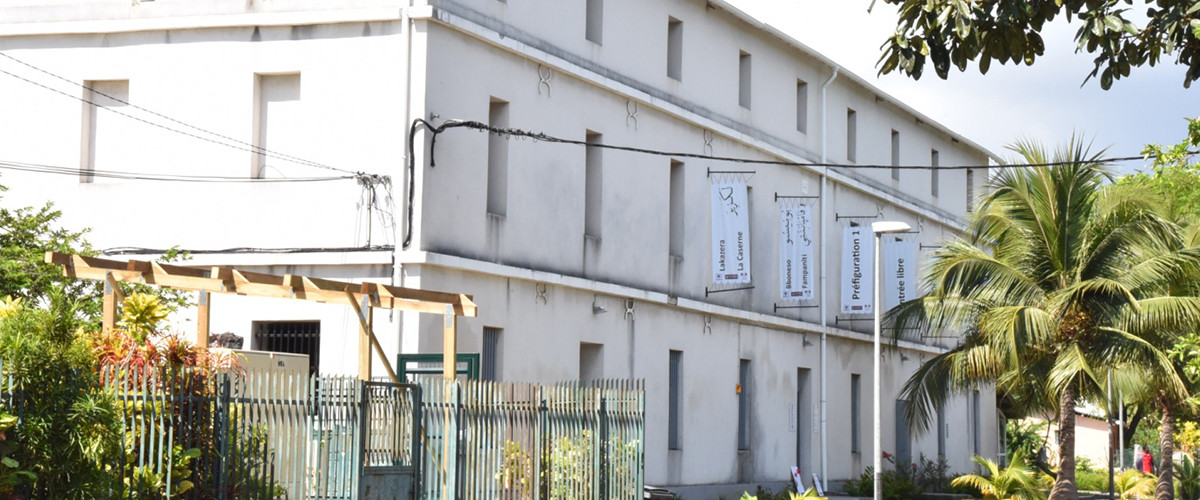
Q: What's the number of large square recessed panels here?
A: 2